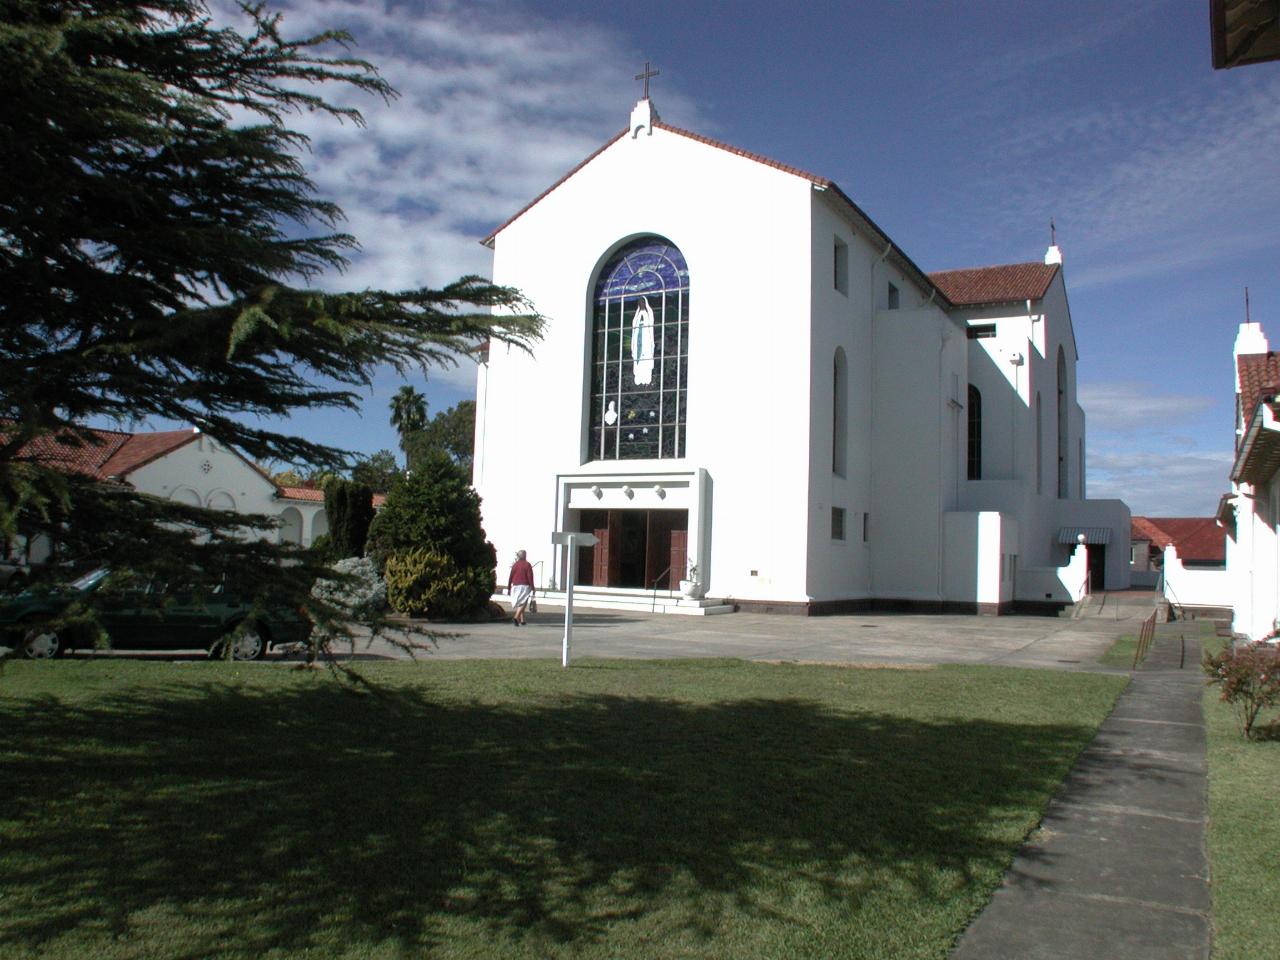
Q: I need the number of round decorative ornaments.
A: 3